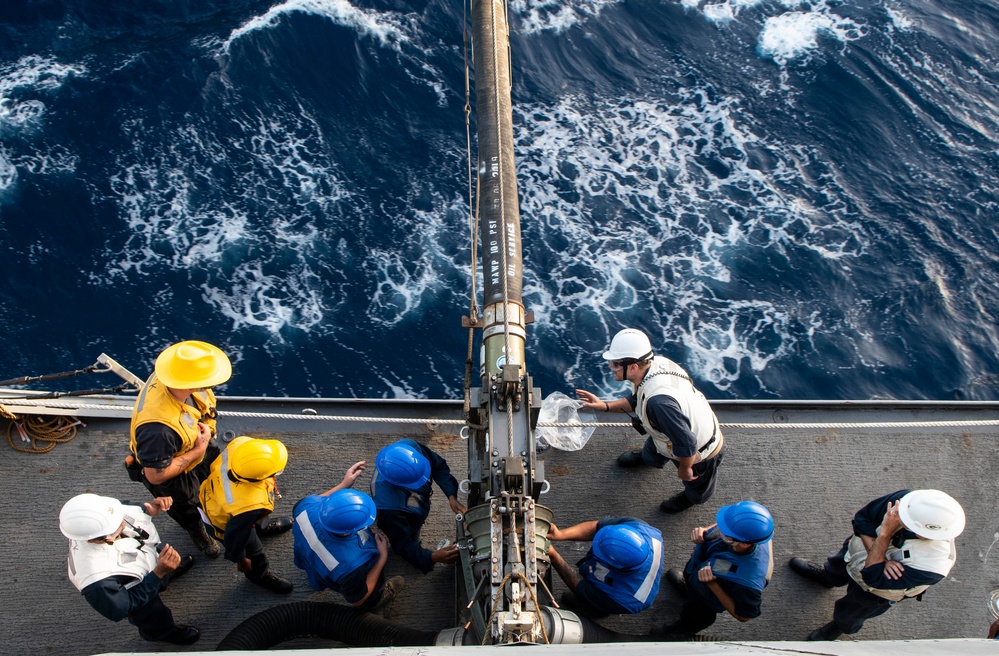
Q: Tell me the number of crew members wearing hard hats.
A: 9